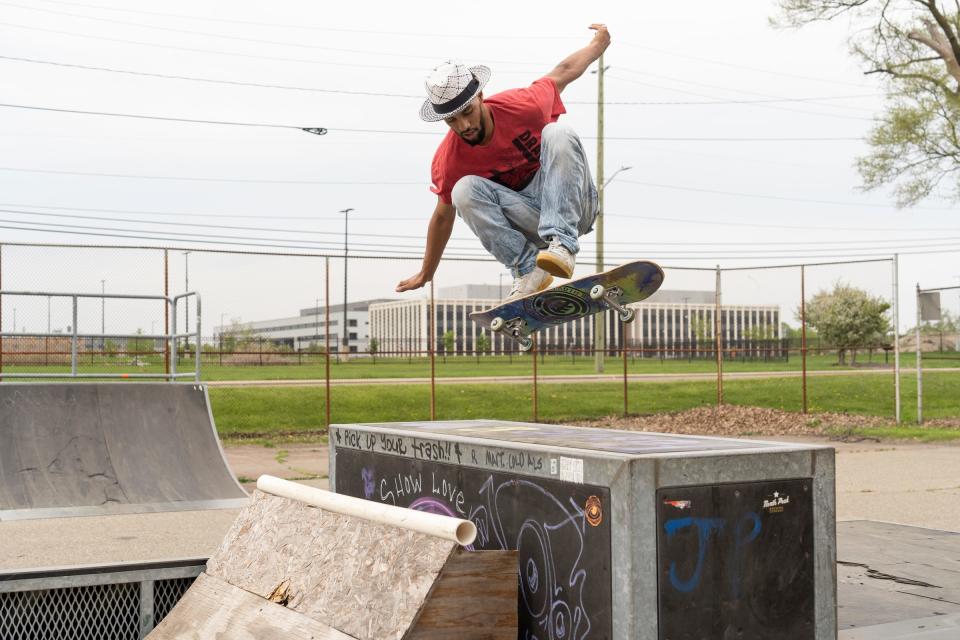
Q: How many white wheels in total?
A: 4